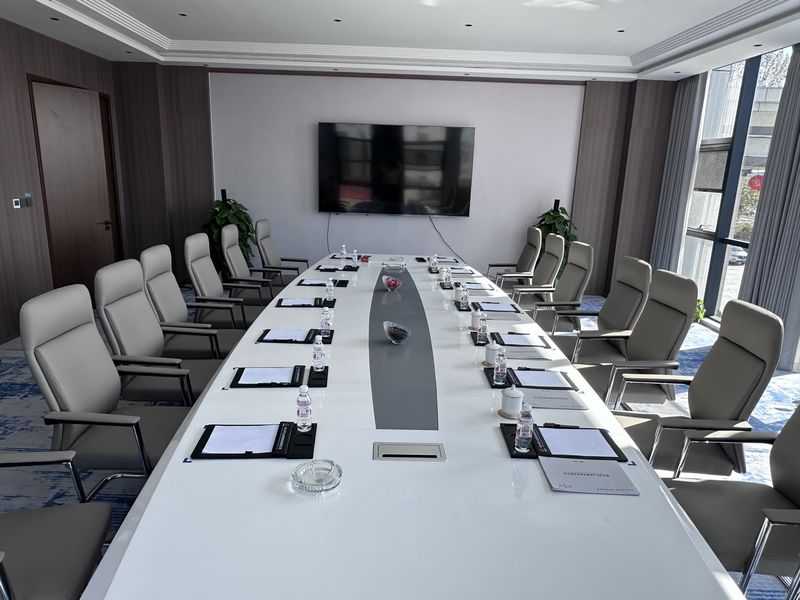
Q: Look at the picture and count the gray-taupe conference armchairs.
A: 14